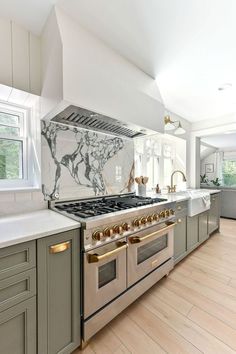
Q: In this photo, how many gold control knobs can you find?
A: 11